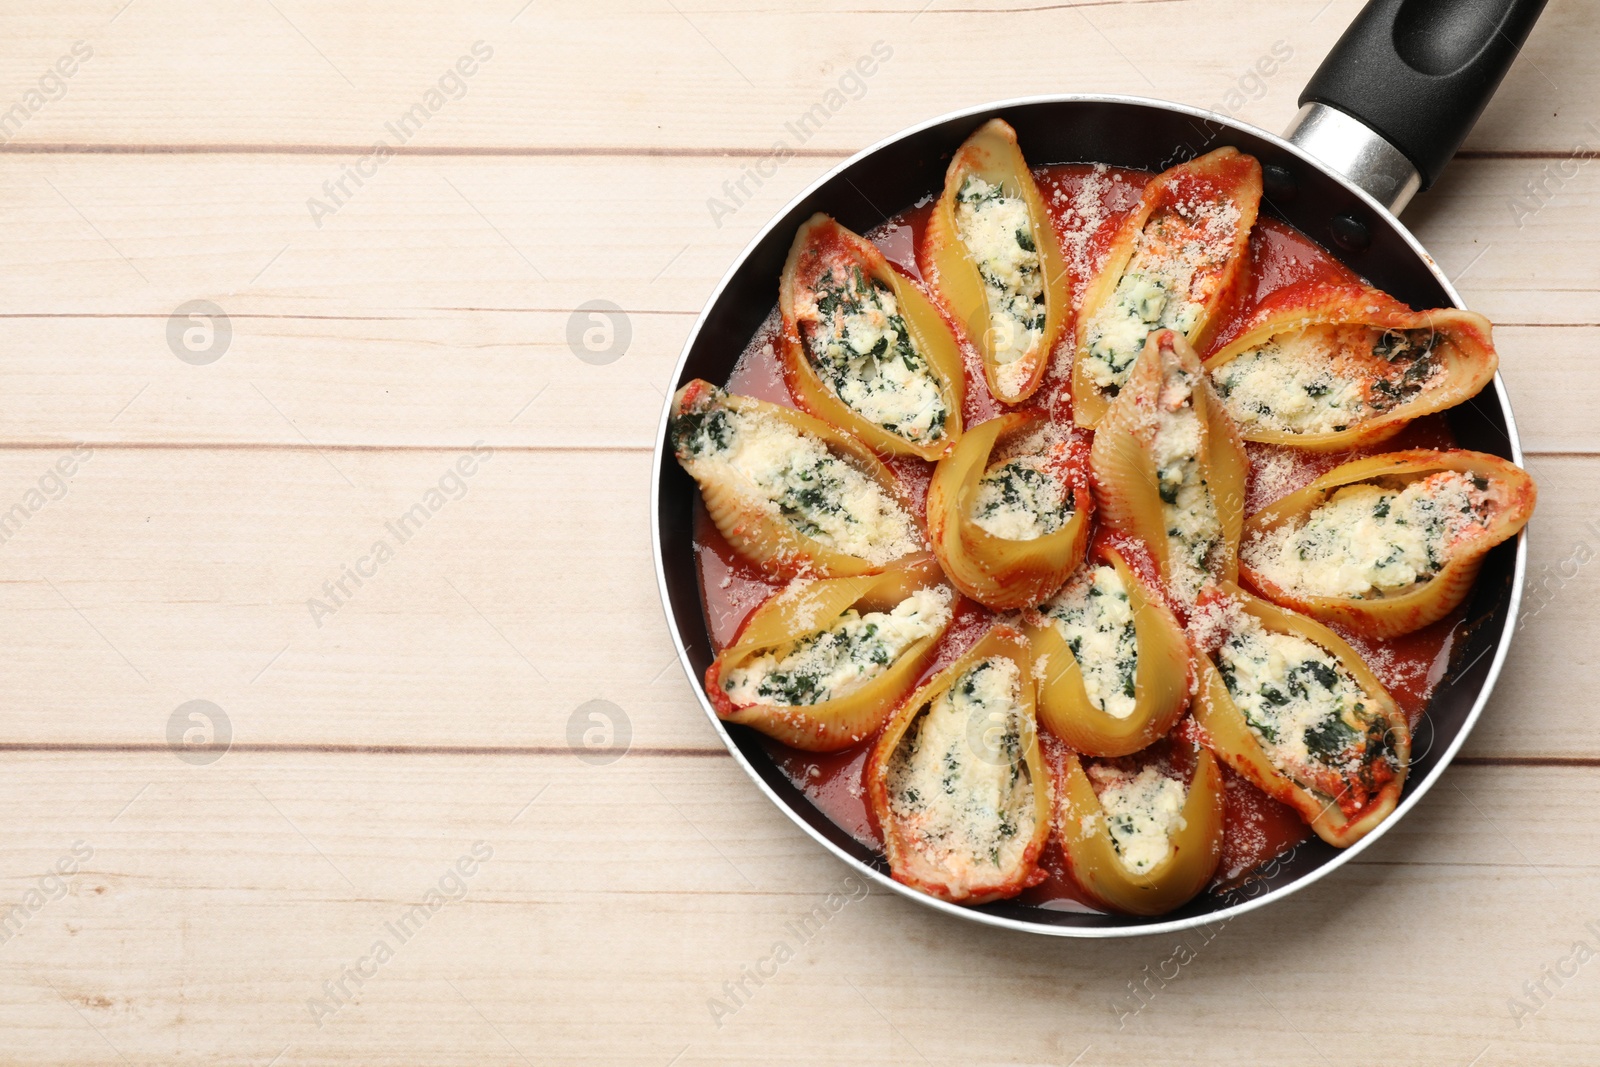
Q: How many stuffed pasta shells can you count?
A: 13